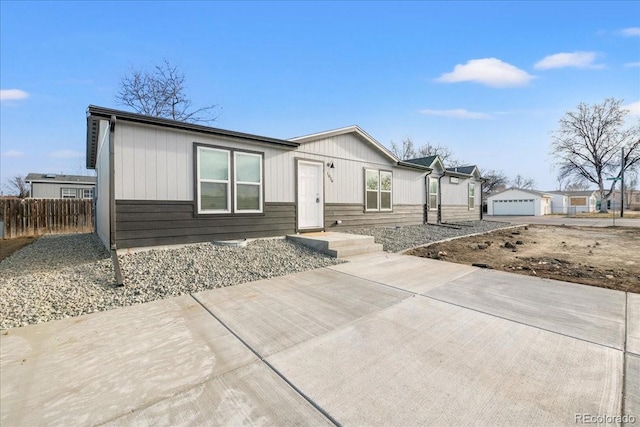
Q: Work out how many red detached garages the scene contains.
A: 0